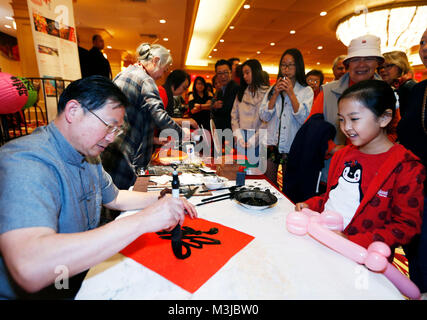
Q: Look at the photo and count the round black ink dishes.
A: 1